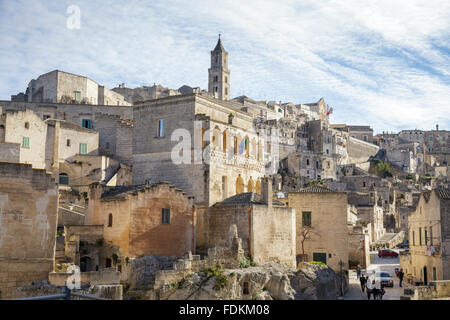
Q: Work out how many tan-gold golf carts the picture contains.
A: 0